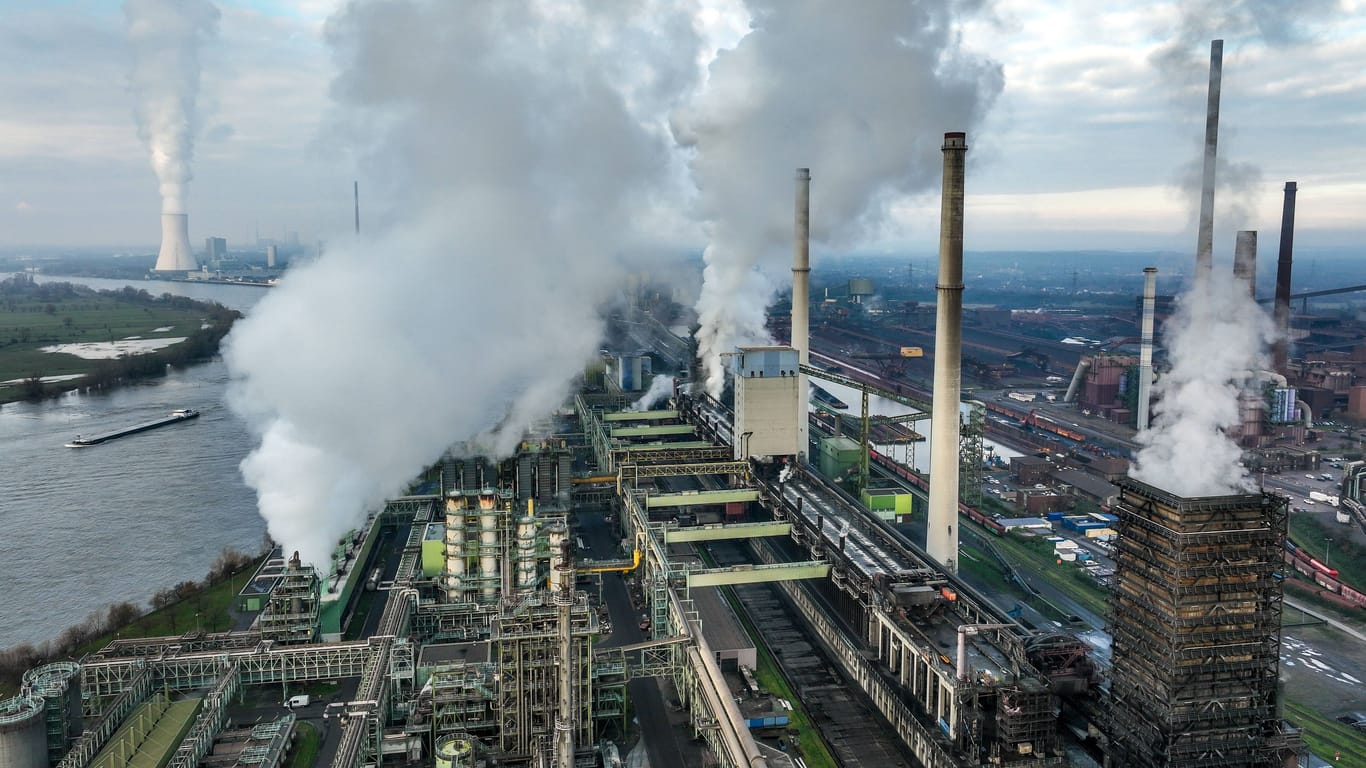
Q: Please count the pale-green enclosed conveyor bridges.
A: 6